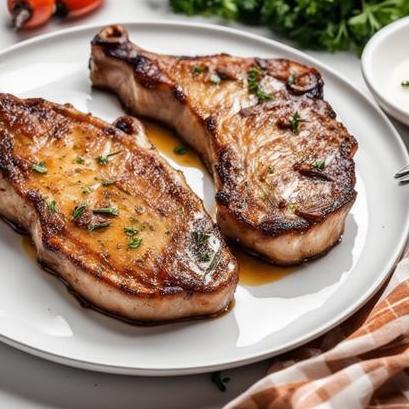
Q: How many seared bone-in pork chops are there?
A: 2